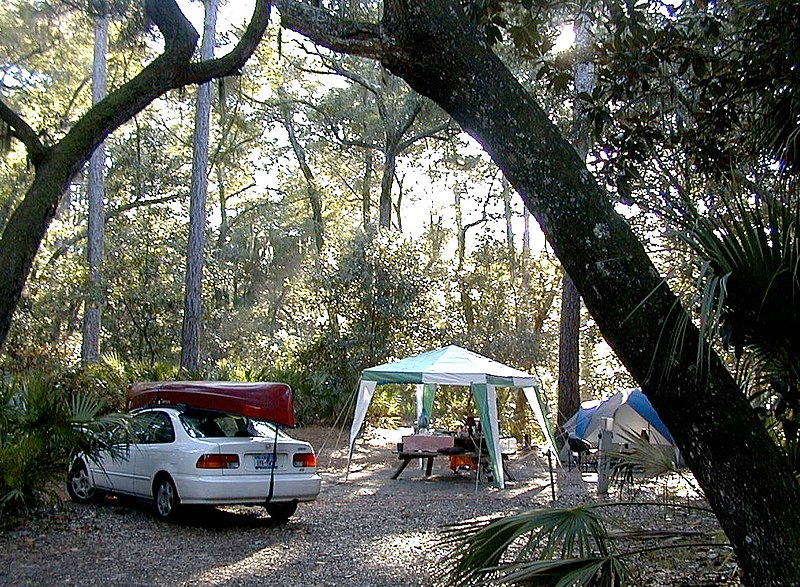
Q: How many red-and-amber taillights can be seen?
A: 2